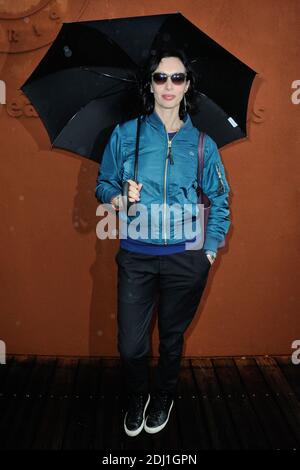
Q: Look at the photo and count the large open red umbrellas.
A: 0